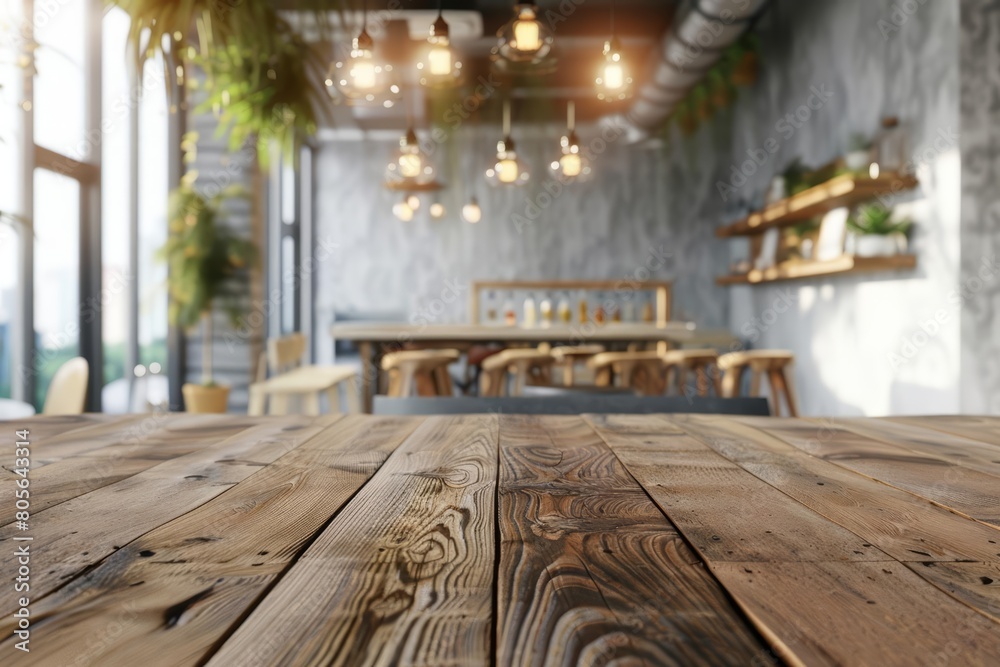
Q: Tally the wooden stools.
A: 6